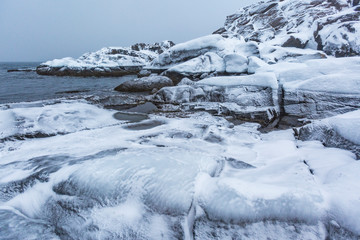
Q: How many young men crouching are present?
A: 0